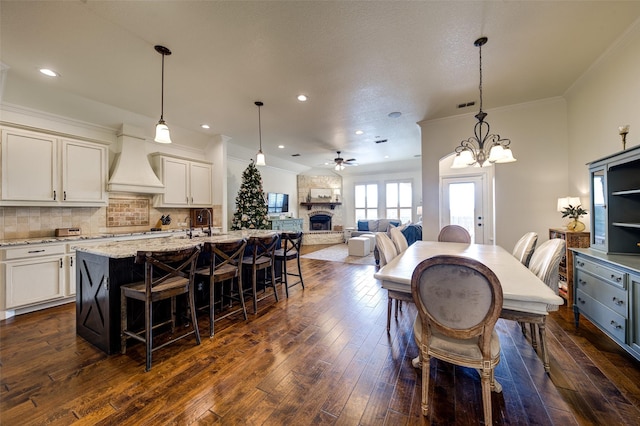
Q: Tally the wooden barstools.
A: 4